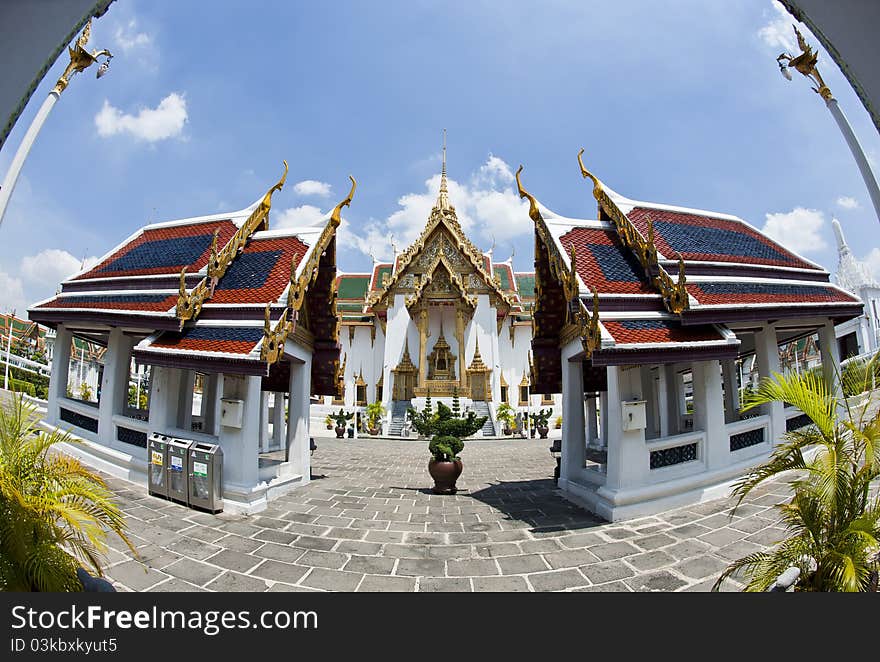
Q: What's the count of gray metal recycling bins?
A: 3